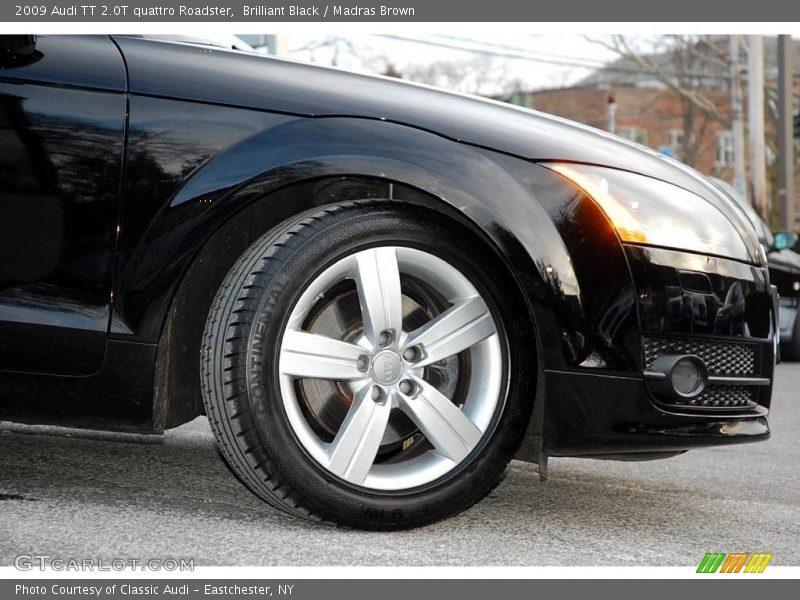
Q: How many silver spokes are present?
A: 5